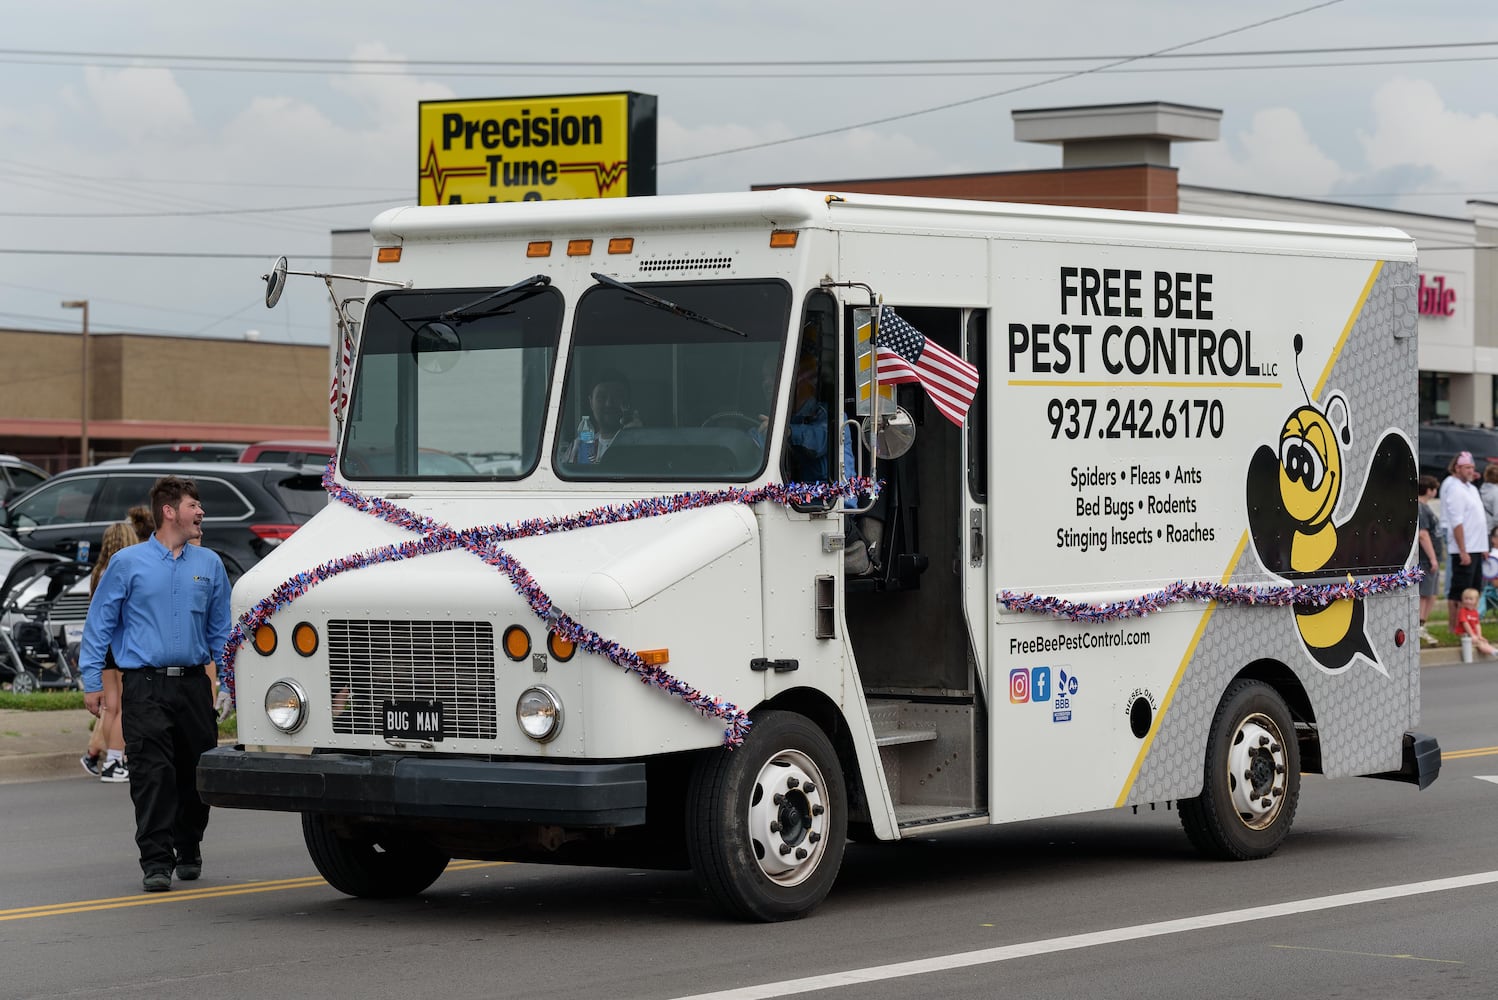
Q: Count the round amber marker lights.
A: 4